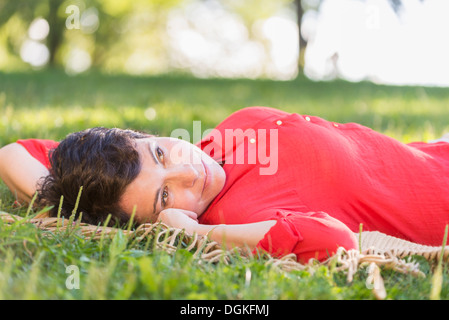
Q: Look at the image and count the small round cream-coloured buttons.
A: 4